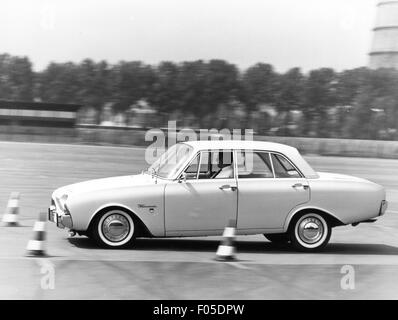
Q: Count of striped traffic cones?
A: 3